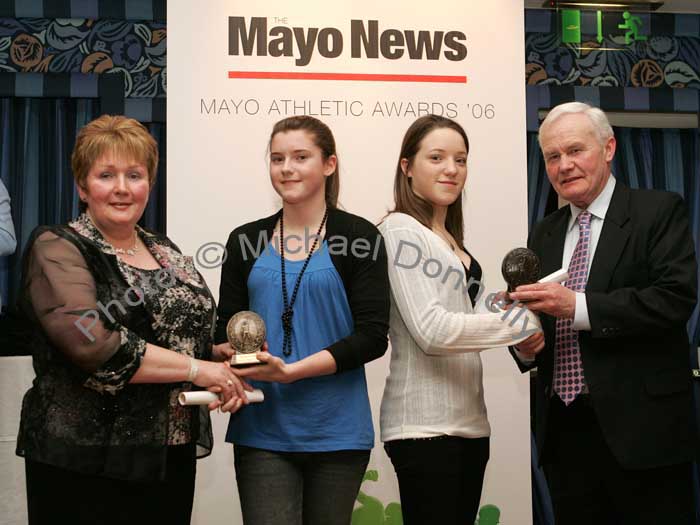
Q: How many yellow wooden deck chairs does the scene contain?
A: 0